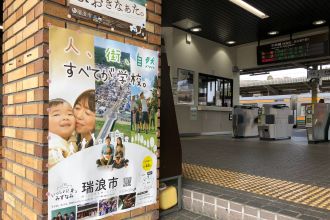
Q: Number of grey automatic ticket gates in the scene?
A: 3